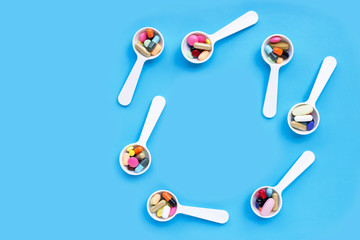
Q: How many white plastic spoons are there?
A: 7